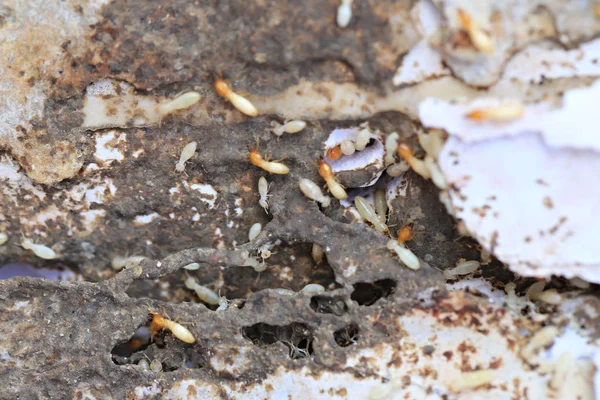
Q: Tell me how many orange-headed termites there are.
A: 9